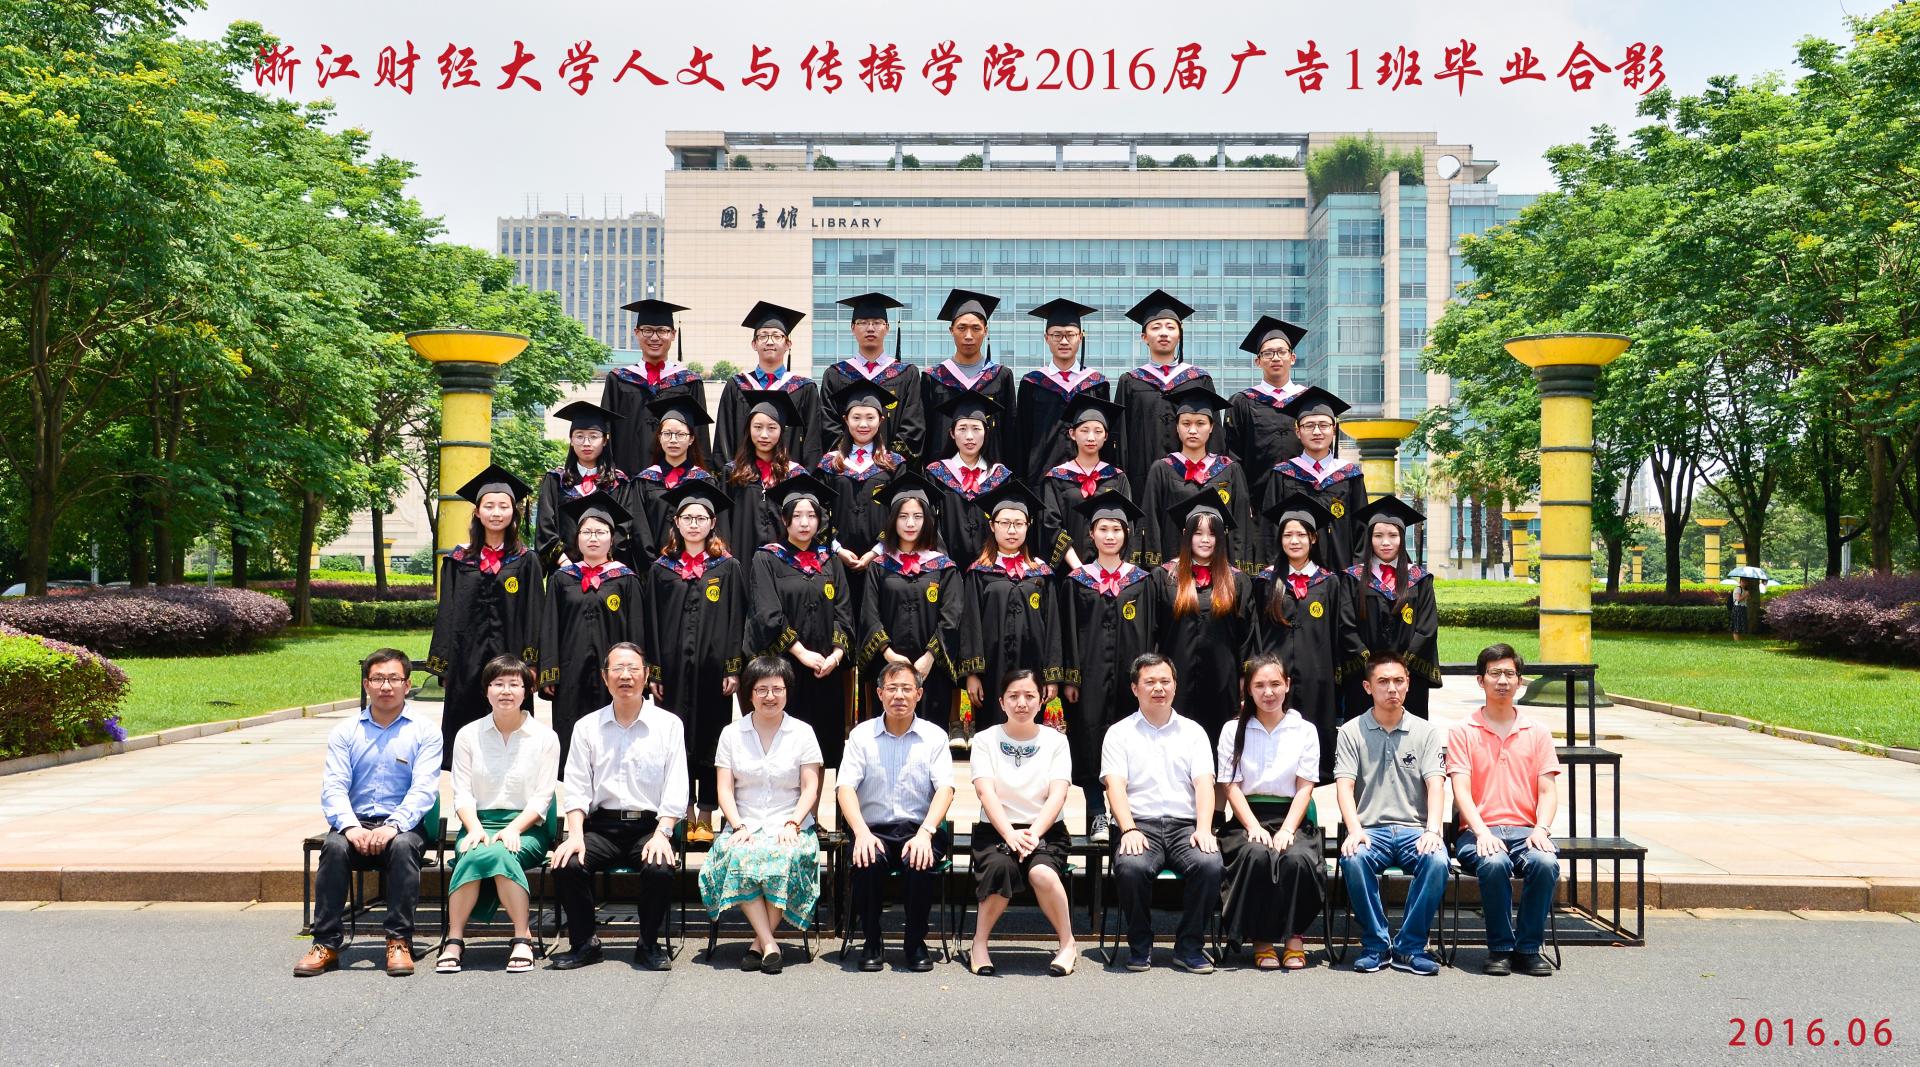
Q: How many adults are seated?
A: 10